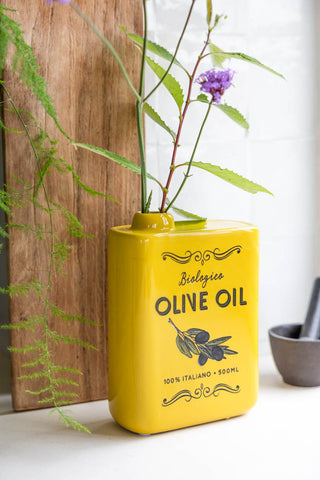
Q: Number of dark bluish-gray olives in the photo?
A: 3